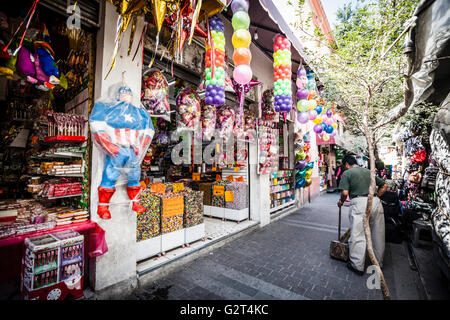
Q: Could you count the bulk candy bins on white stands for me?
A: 6